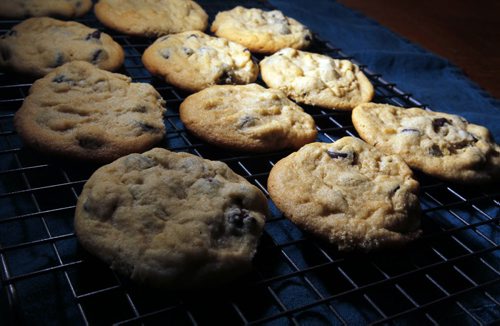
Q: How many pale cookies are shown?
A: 11